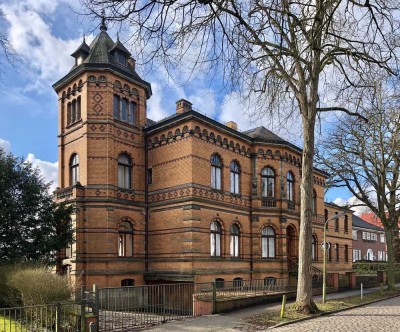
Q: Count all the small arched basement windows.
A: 4